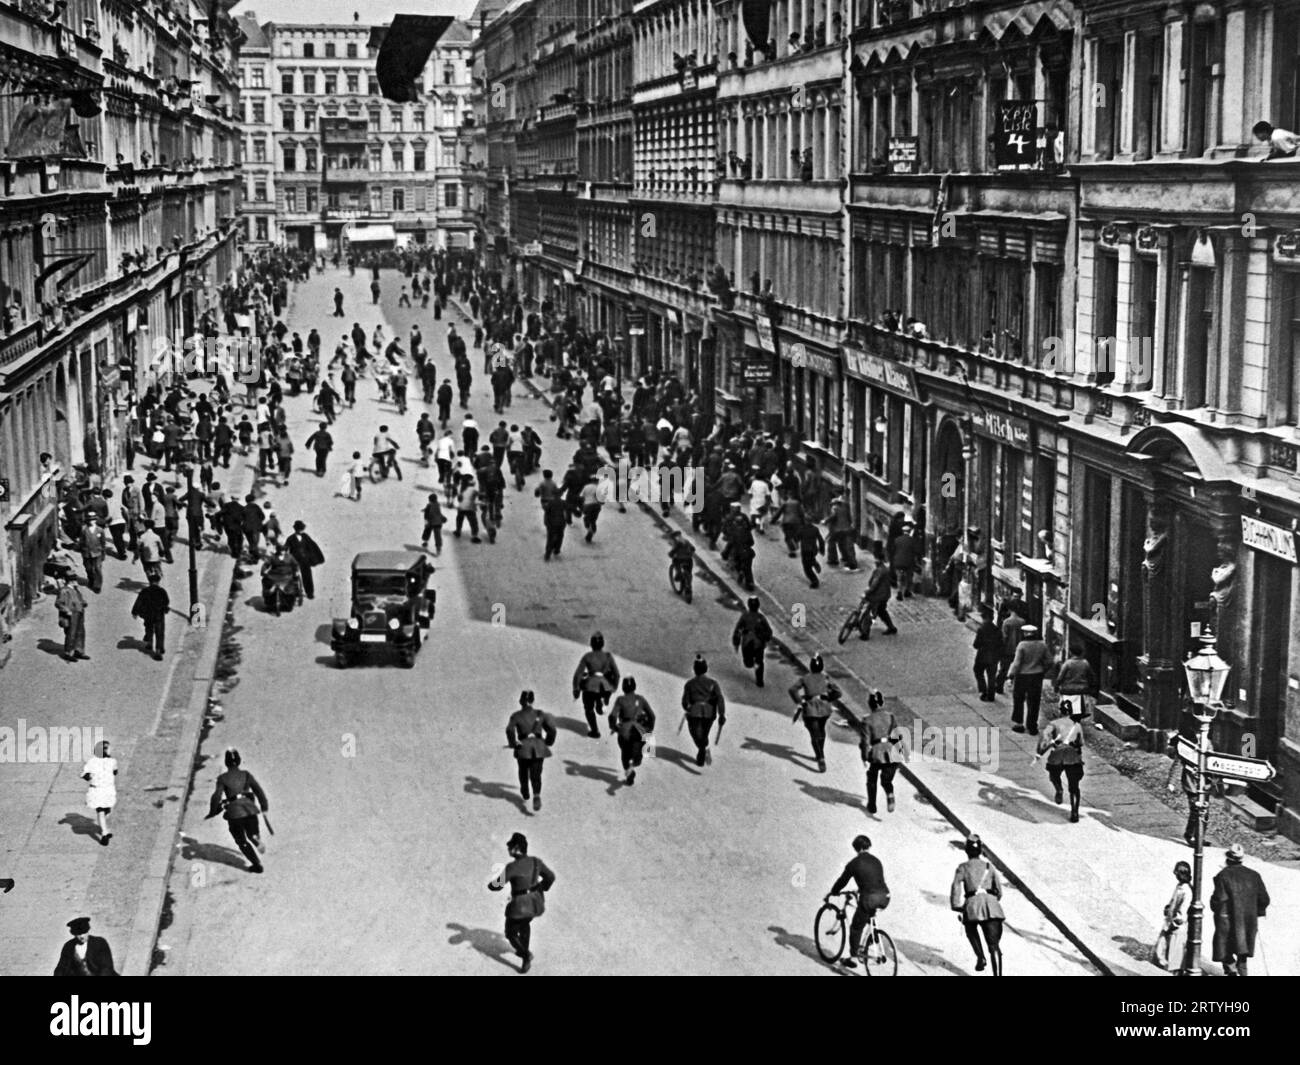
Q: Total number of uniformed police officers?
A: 11